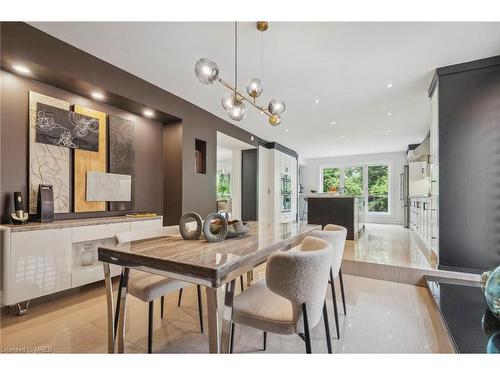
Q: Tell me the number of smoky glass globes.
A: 6